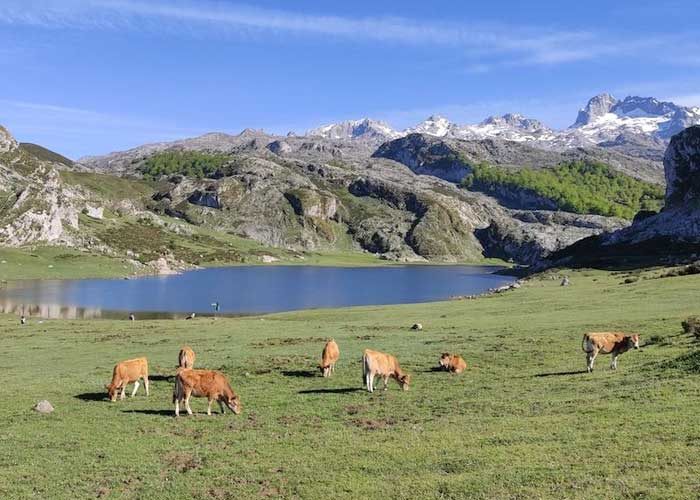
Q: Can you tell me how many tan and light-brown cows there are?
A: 7